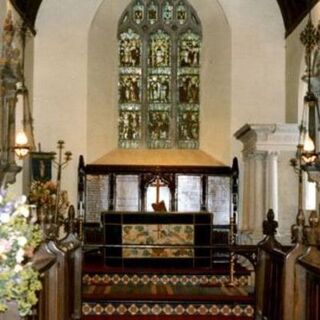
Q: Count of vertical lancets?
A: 3